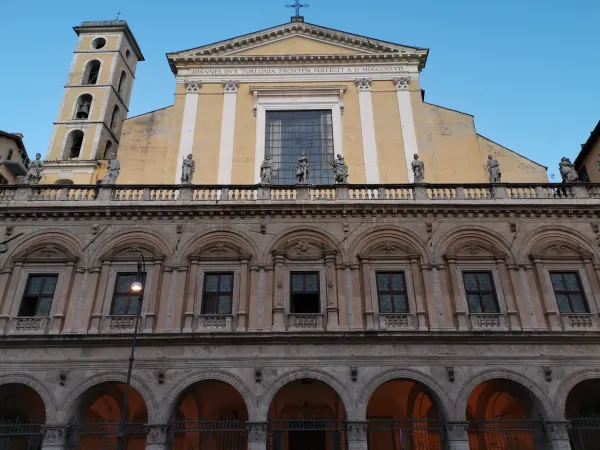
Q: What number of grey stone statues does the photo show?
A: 9